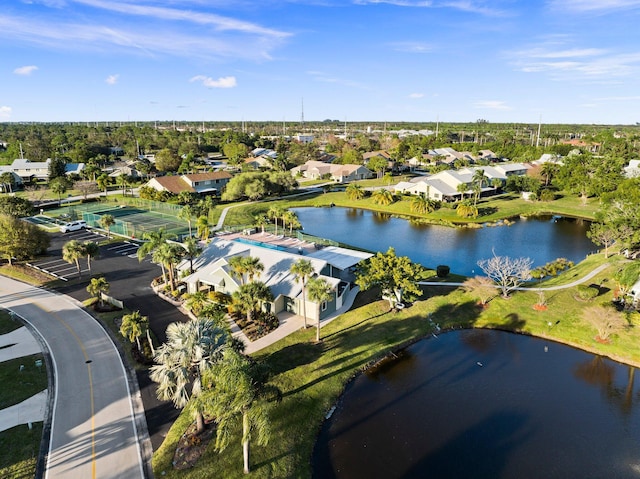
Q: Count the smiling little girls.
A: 0